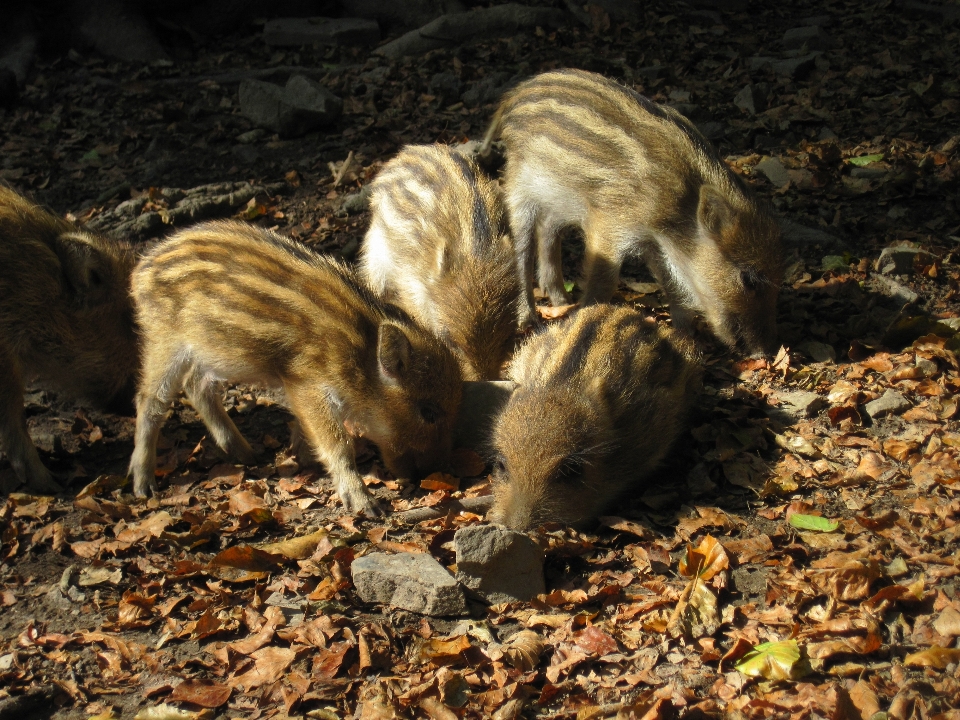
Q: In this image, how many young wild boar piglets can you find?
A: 5